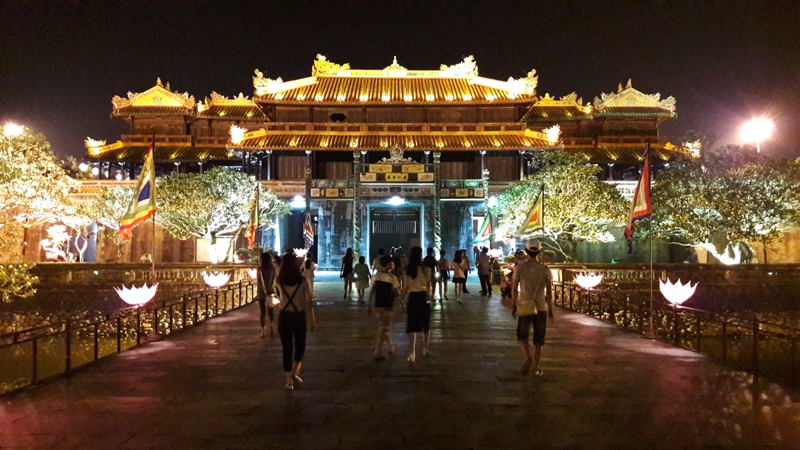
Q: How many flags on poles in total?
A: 6